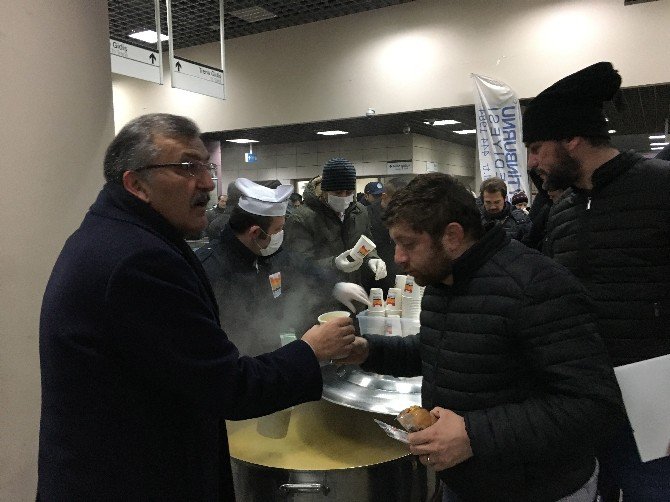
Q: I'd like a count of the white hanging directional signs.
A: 2